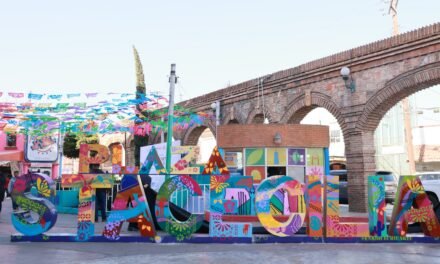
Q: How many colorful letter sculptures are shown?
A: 15